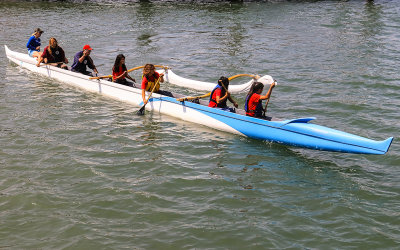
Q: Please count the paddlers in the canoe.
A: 7